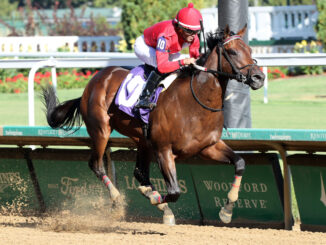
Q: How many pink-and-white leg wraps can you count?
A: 3